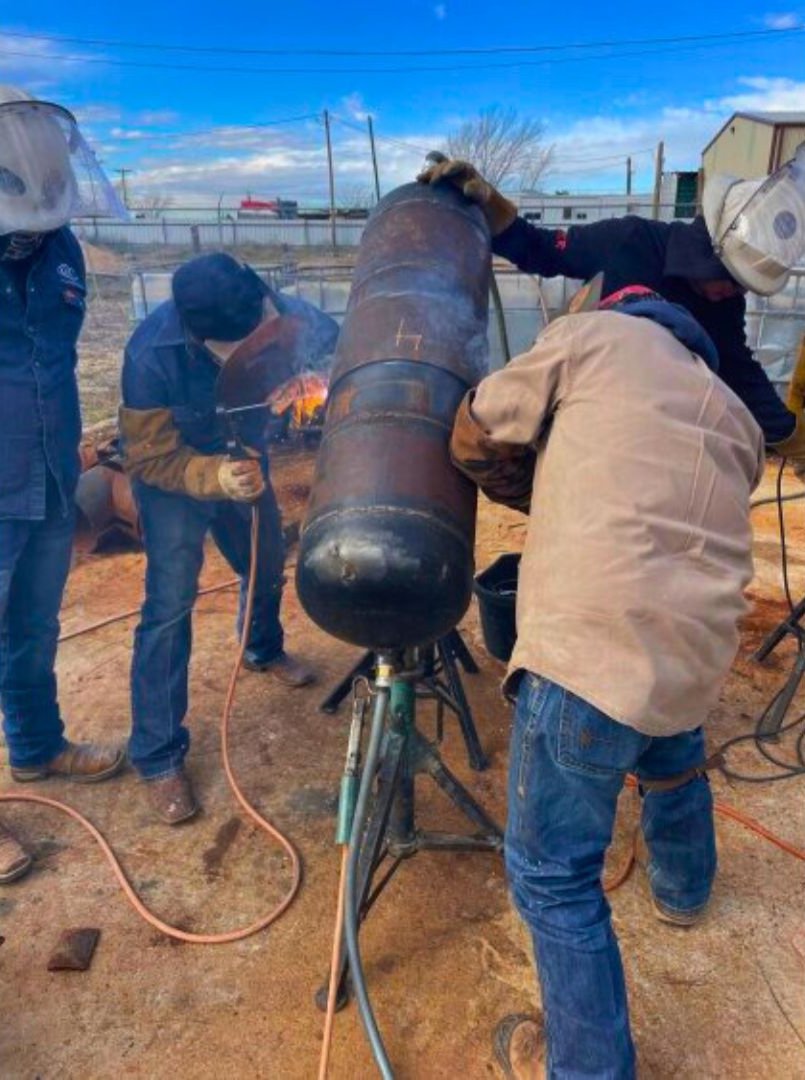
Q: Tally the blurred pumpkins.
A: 0